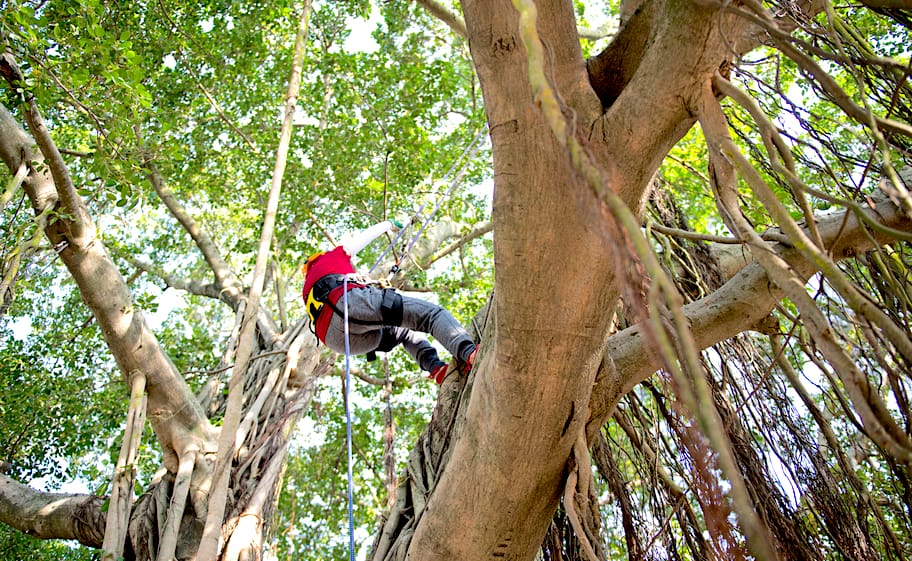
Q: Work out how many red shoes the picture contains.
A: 2